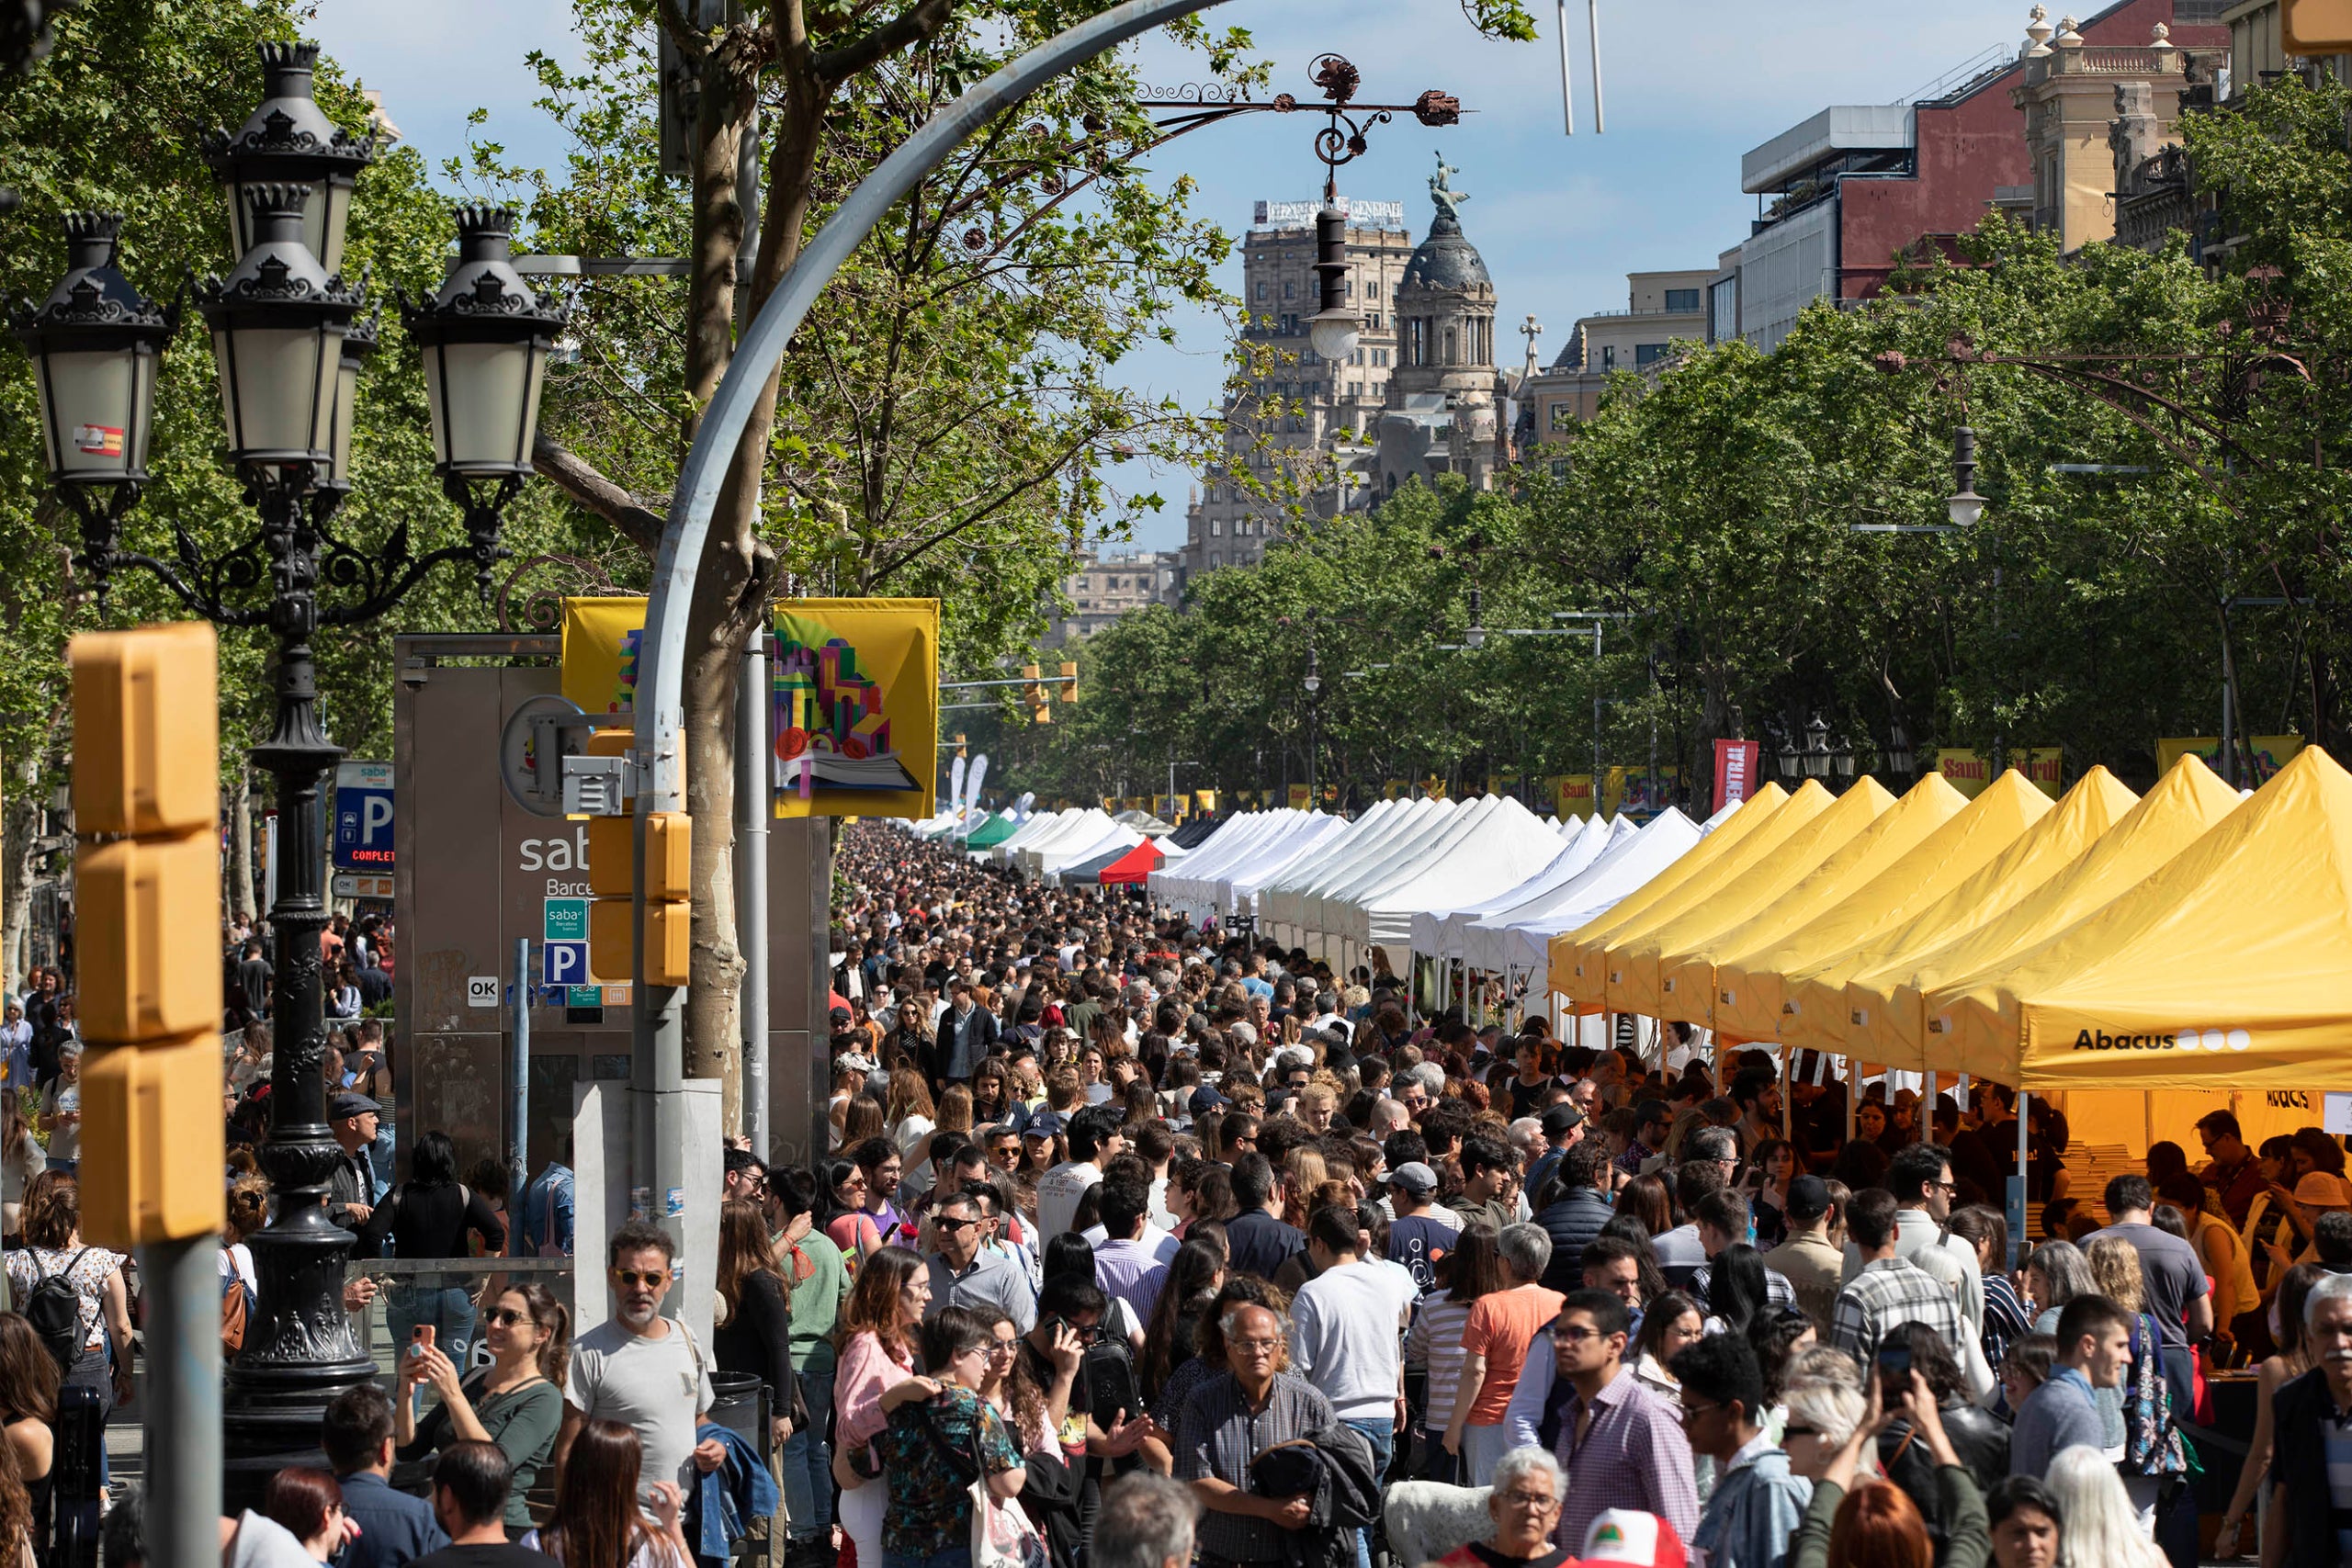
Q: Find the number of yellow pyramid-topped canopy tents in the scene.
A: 8